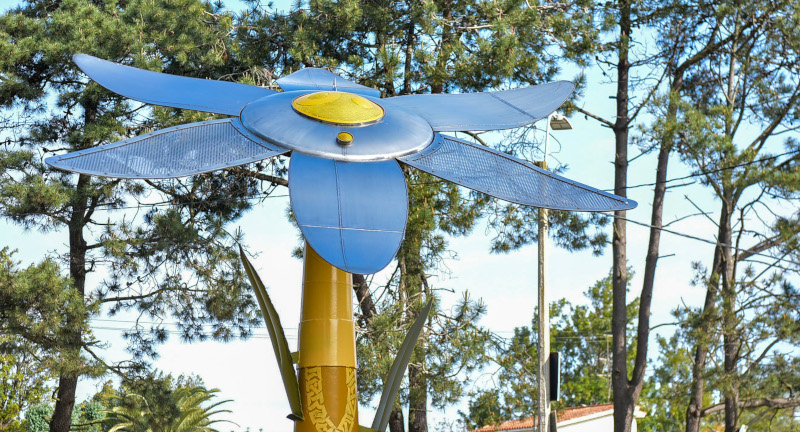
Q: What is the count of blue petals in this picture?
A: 6